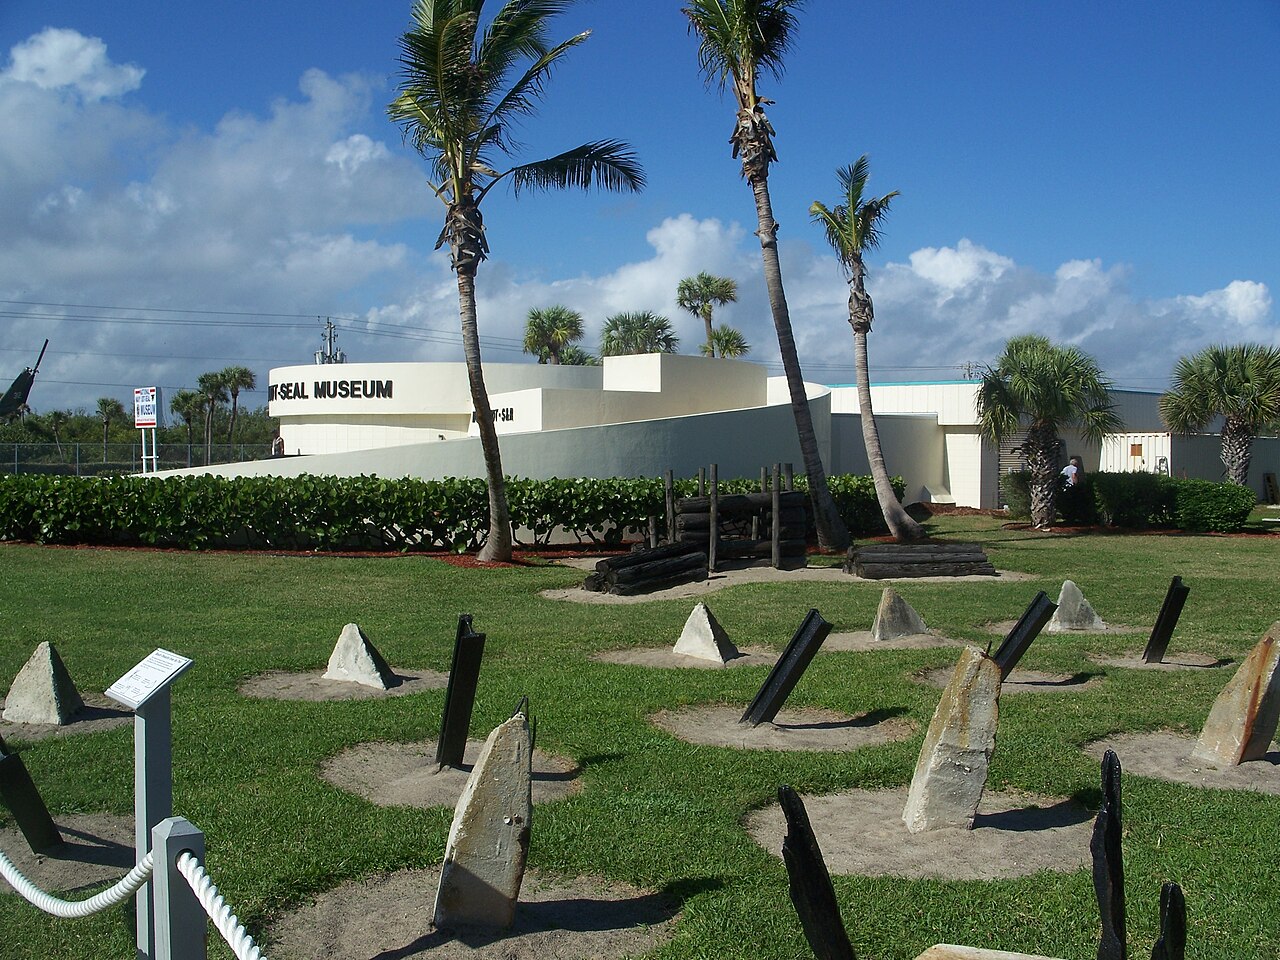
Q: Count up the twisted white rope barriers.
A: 2